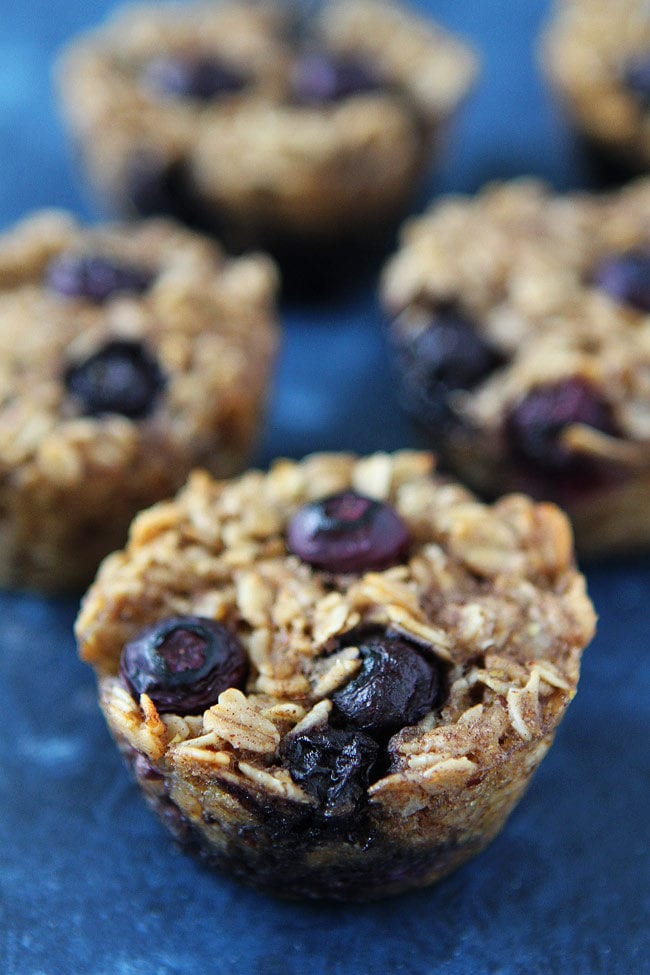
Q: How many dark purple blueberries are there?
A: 13